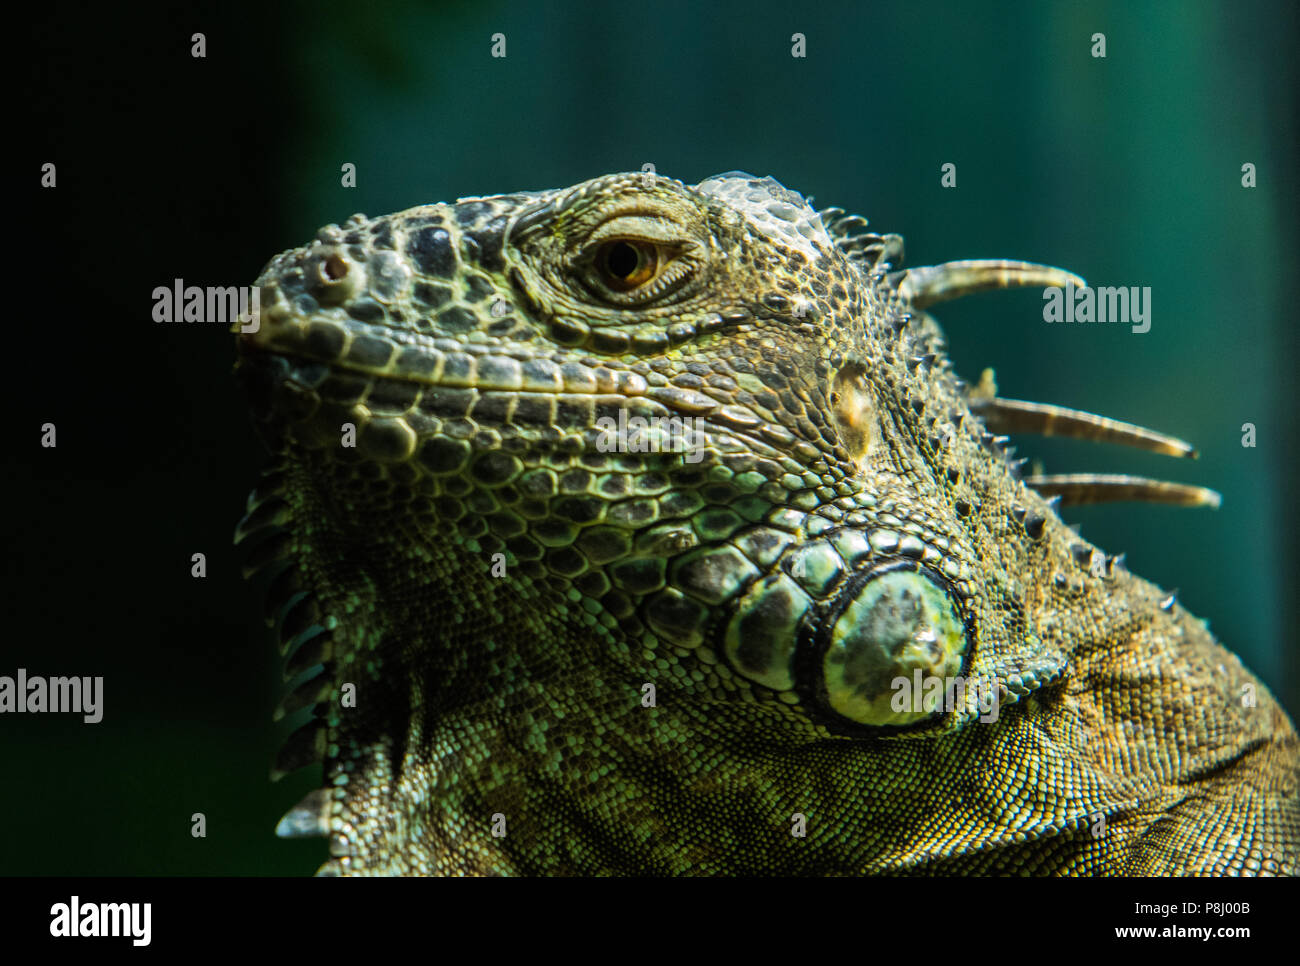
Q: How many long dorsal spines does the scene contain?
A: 3